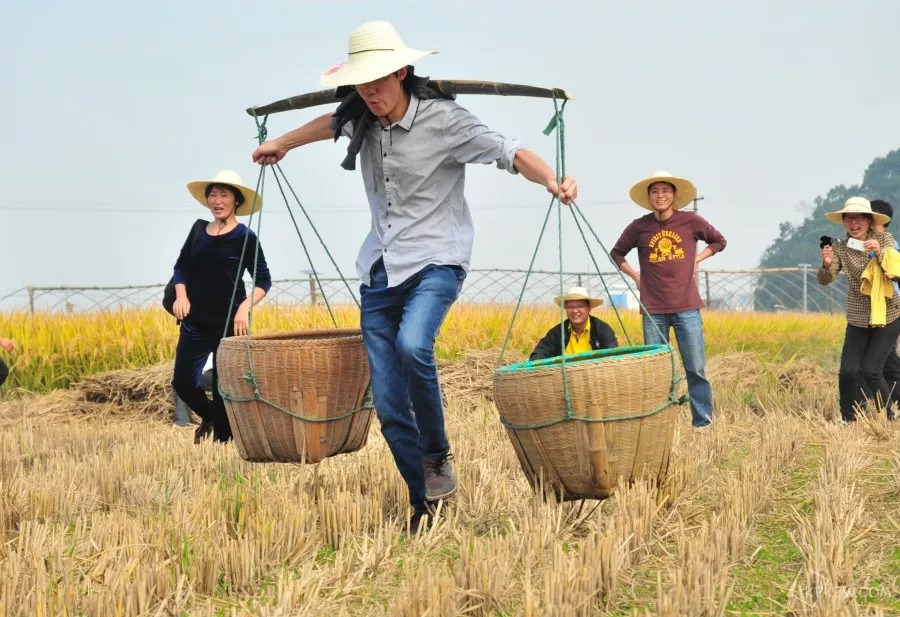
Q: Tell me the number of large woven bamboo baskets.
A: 2